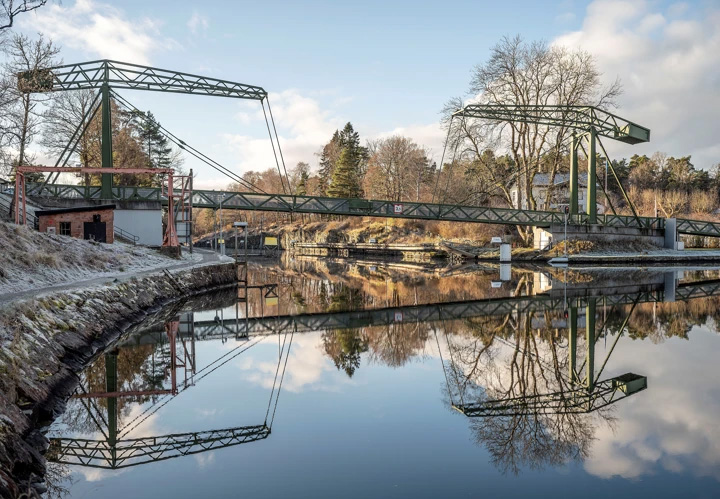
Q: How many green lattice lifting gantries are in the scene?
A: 2